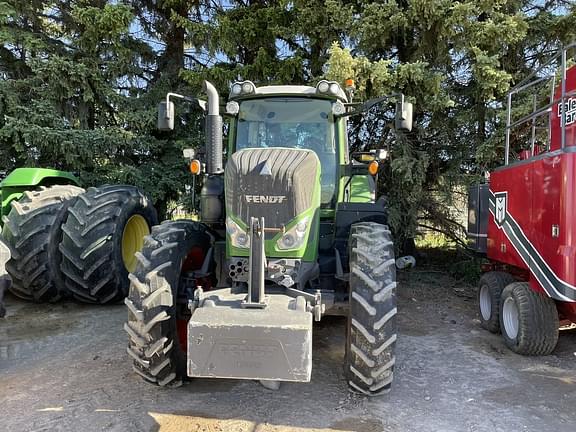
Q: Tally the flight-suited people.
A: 0